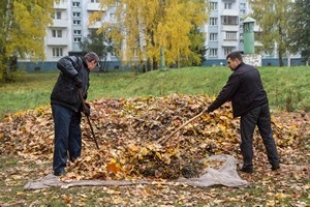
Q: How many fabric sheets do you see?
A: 1